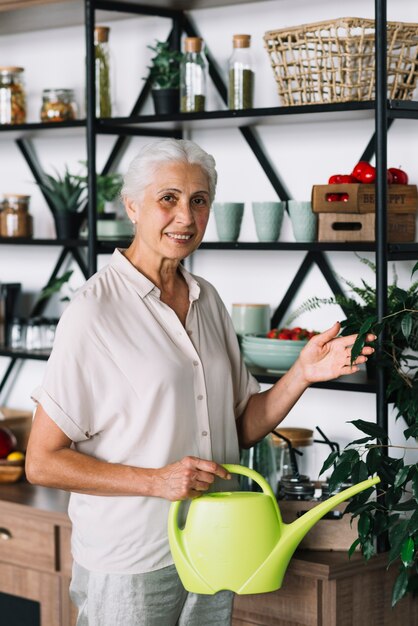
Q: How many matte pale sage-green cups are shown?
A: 3